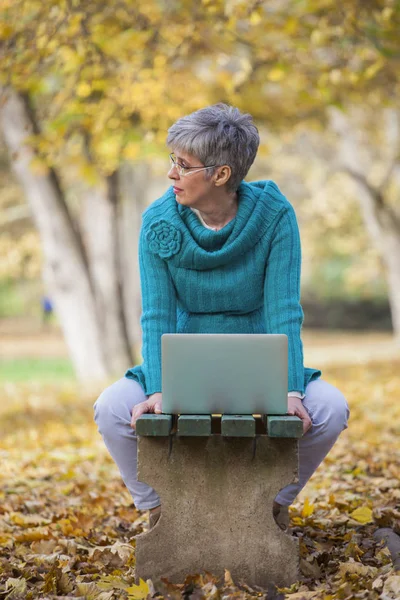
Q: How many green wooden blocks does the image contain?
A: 4